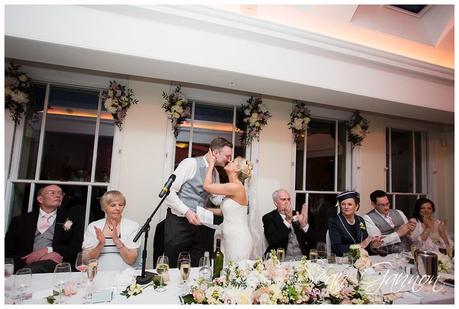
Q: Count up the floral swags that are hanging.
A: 6